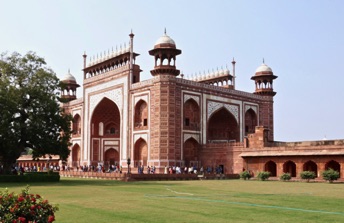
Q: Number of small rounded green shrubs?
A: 5